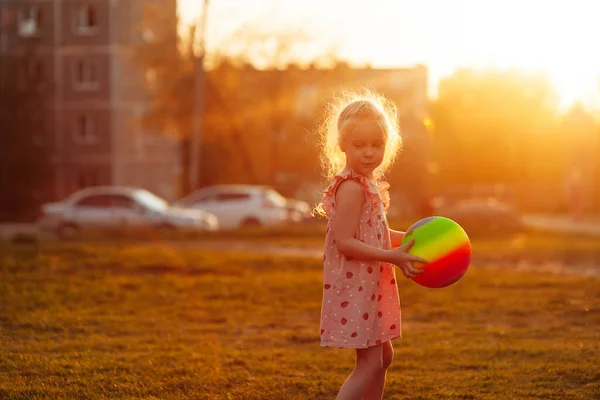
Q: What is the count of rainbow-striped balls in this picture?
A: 1